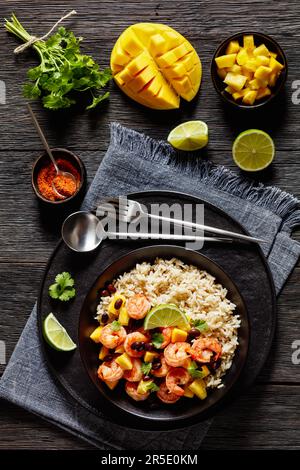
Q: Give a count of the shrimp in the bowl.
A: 12